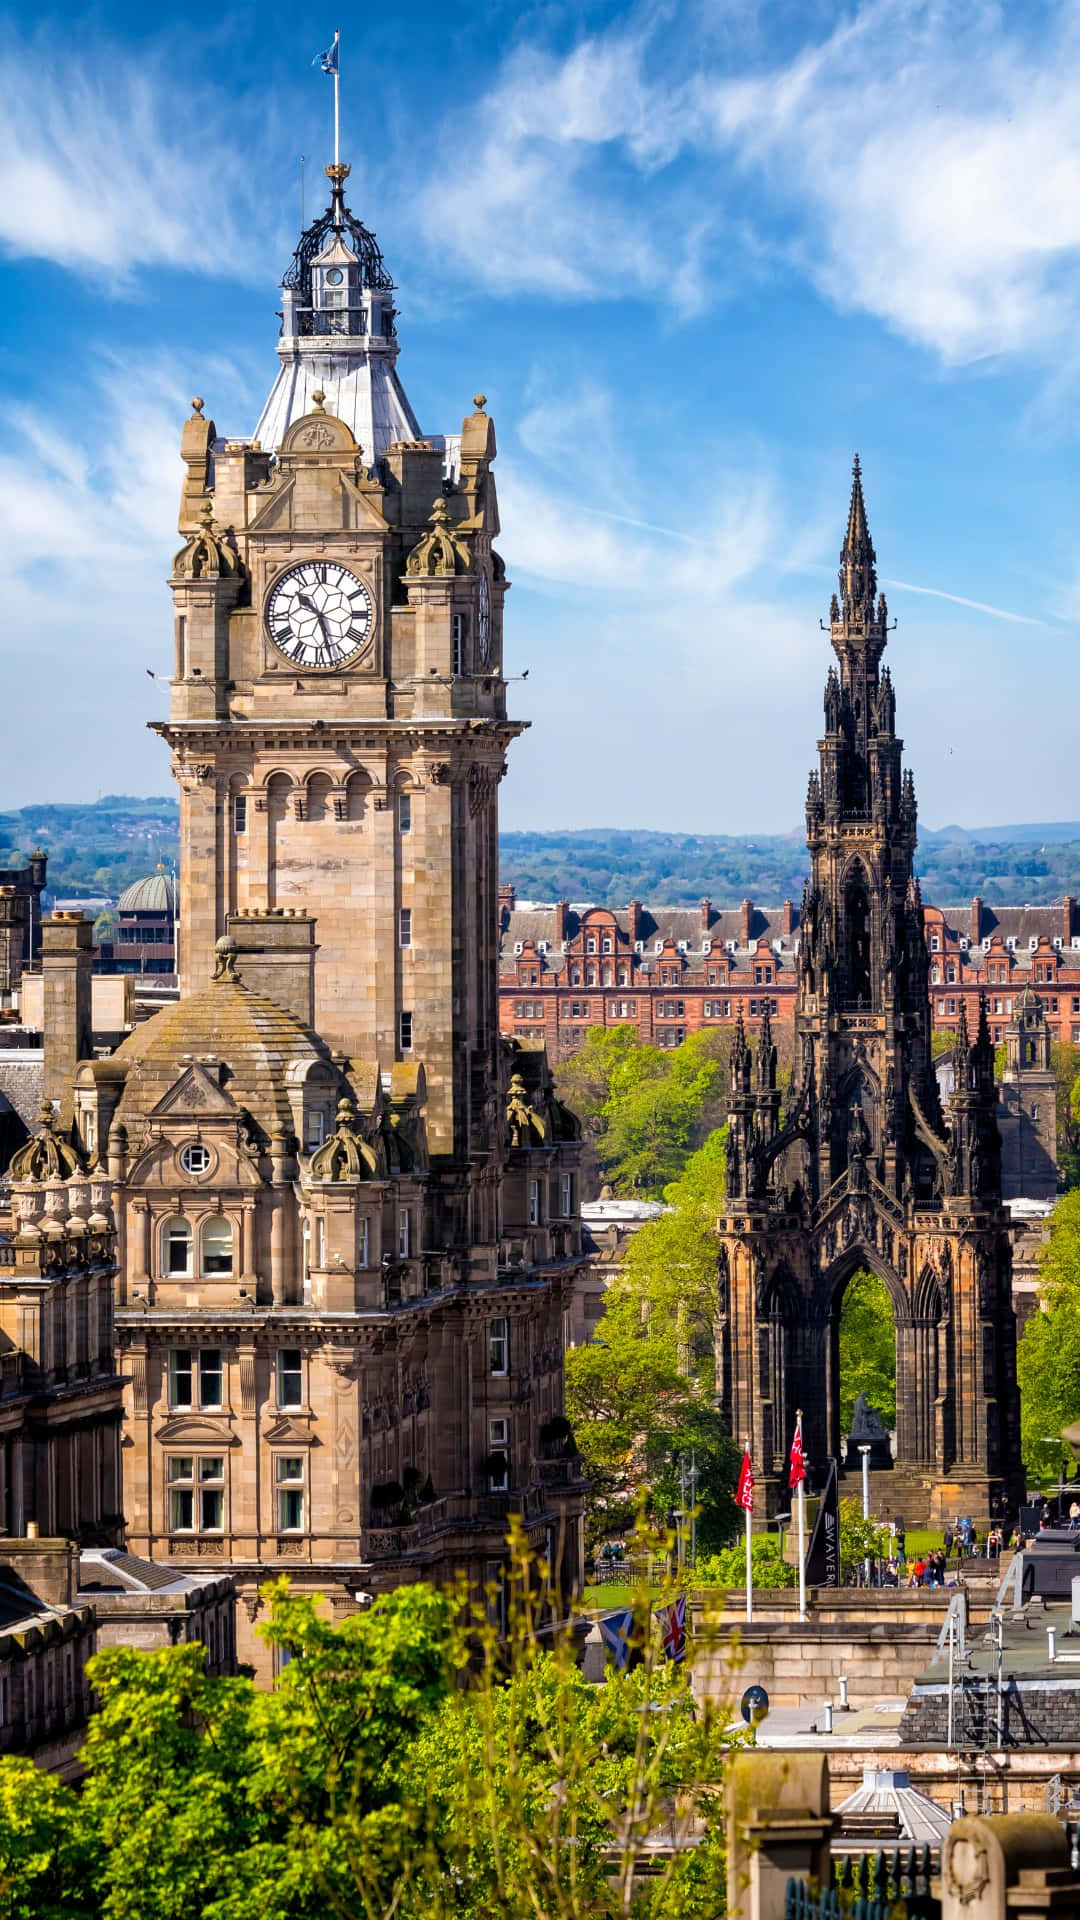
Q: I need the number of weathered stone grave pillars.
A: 2